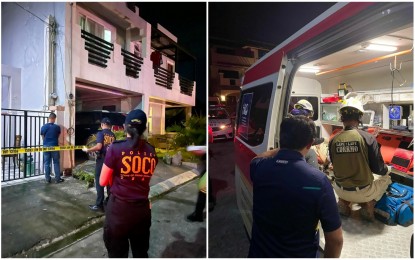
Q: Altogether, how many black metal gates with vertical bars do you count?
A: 1